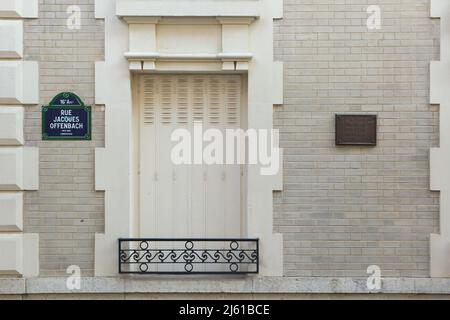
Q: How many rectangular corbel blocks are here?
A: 2